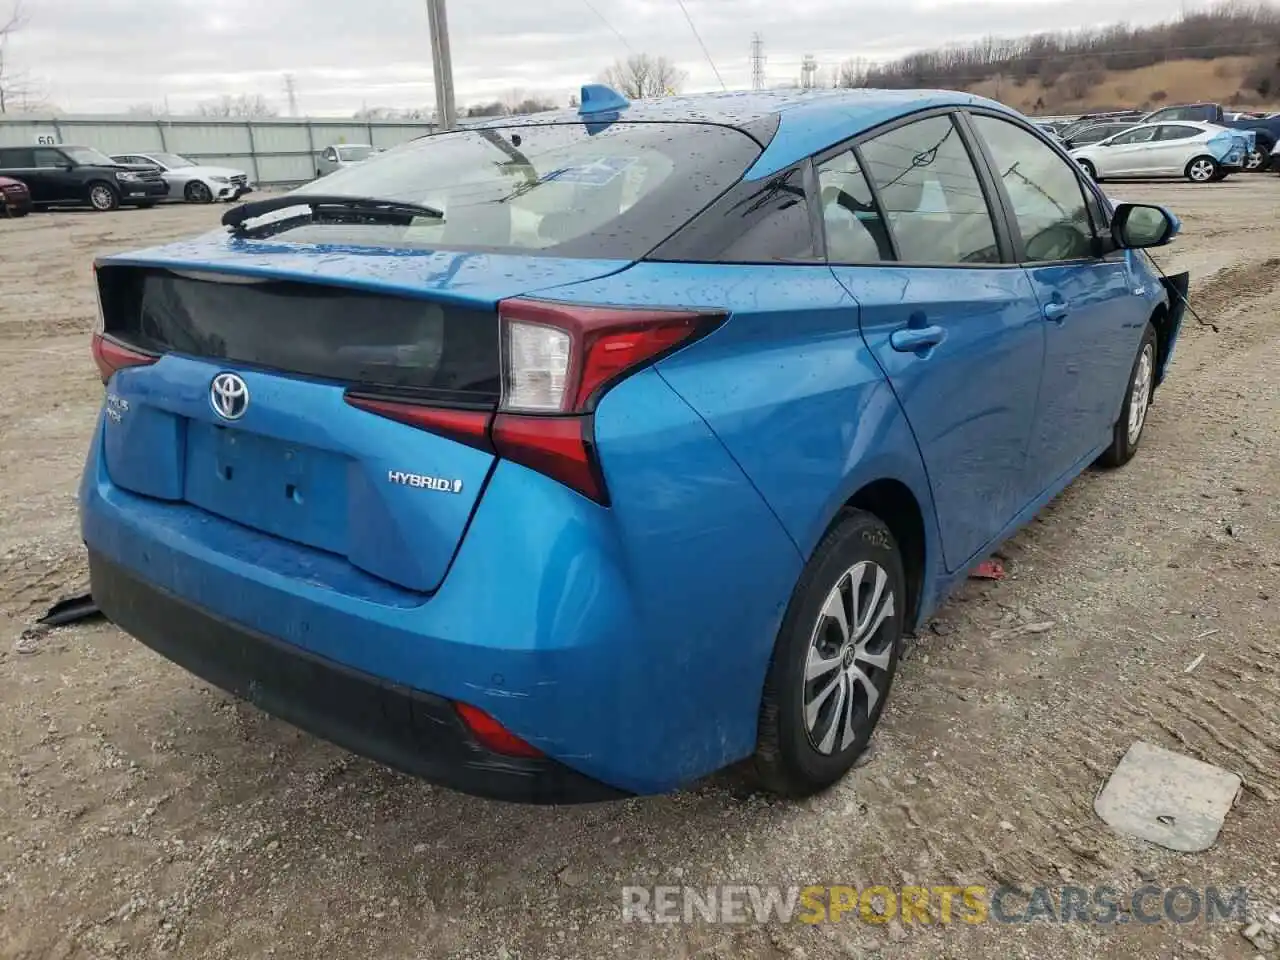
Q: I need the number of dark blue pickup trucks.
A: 1